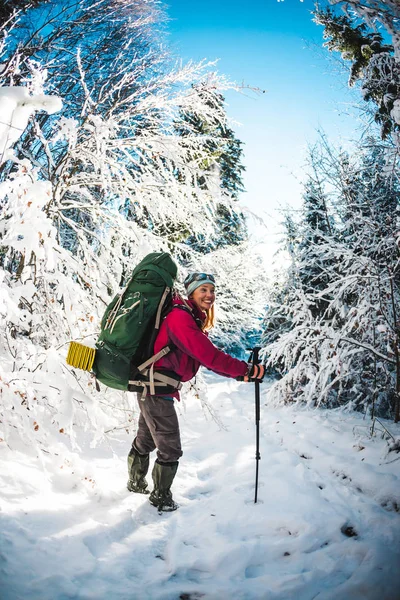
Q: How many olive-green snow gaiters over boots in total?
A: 2